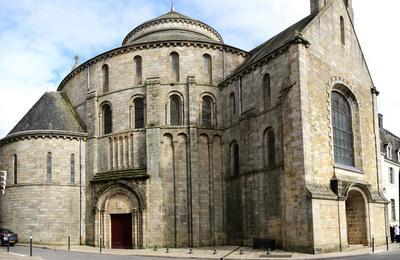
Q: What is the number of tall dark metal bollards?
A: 6